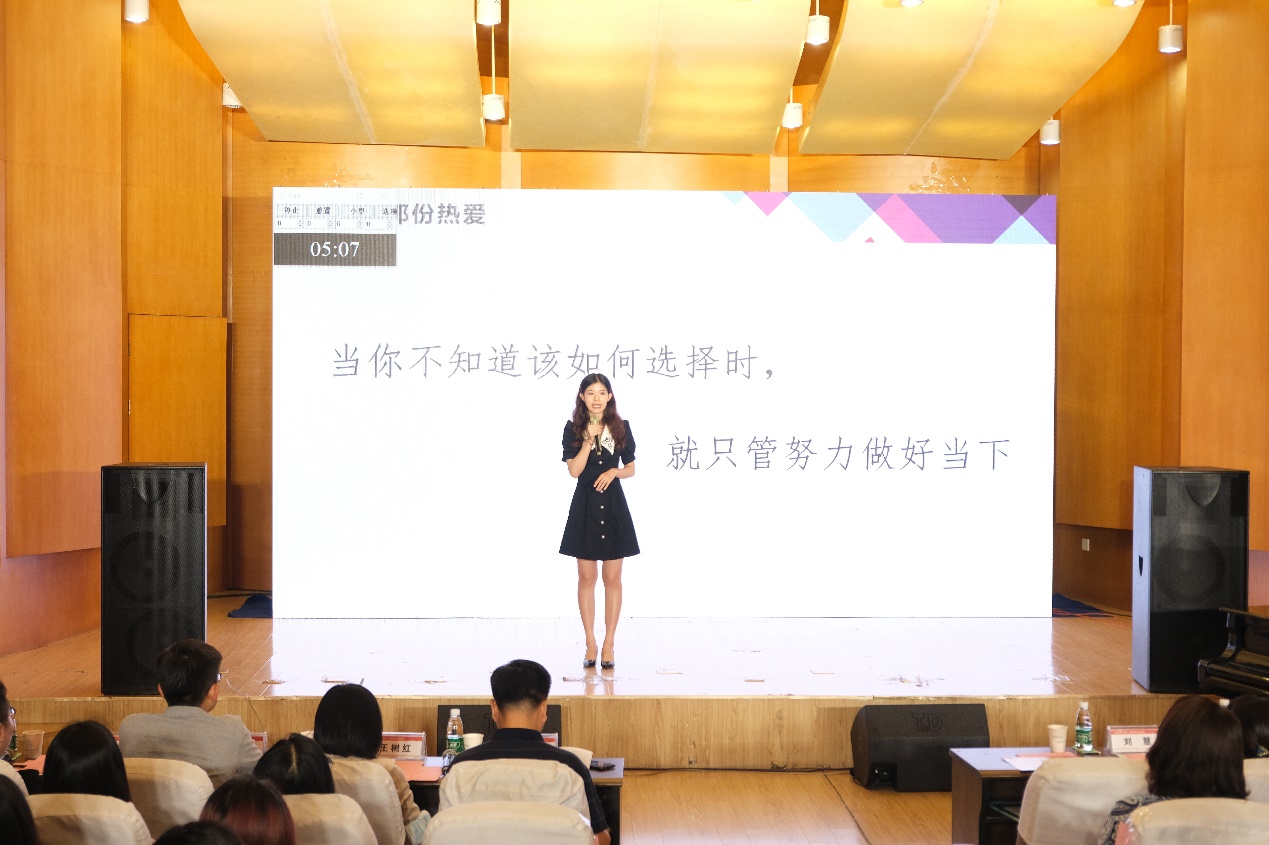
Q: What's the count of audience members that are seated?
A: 11